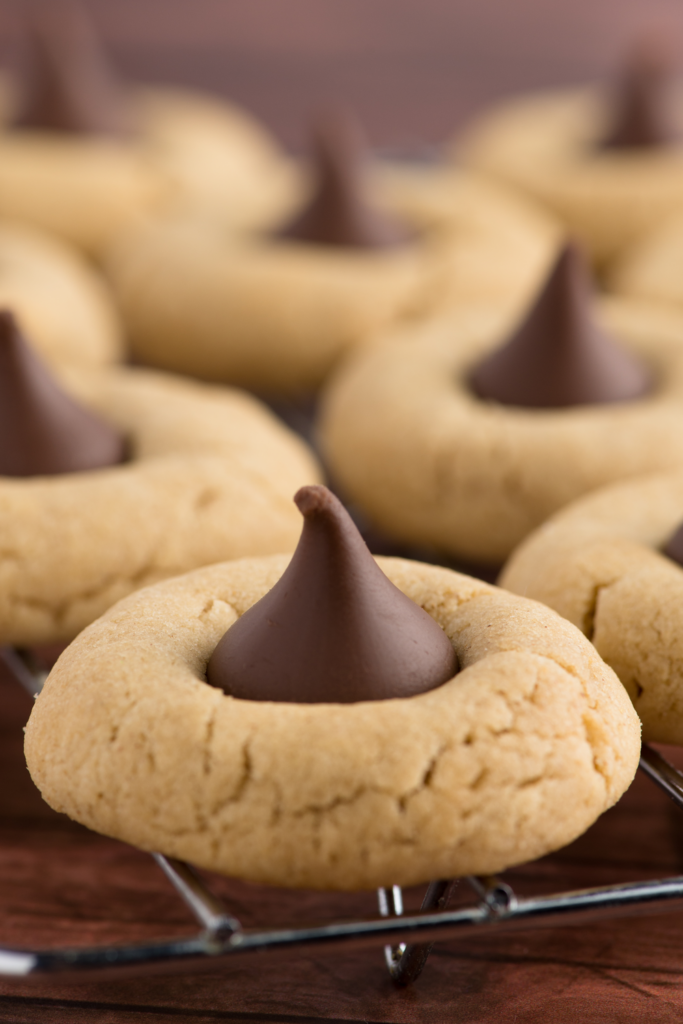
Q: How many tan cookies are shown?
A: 9